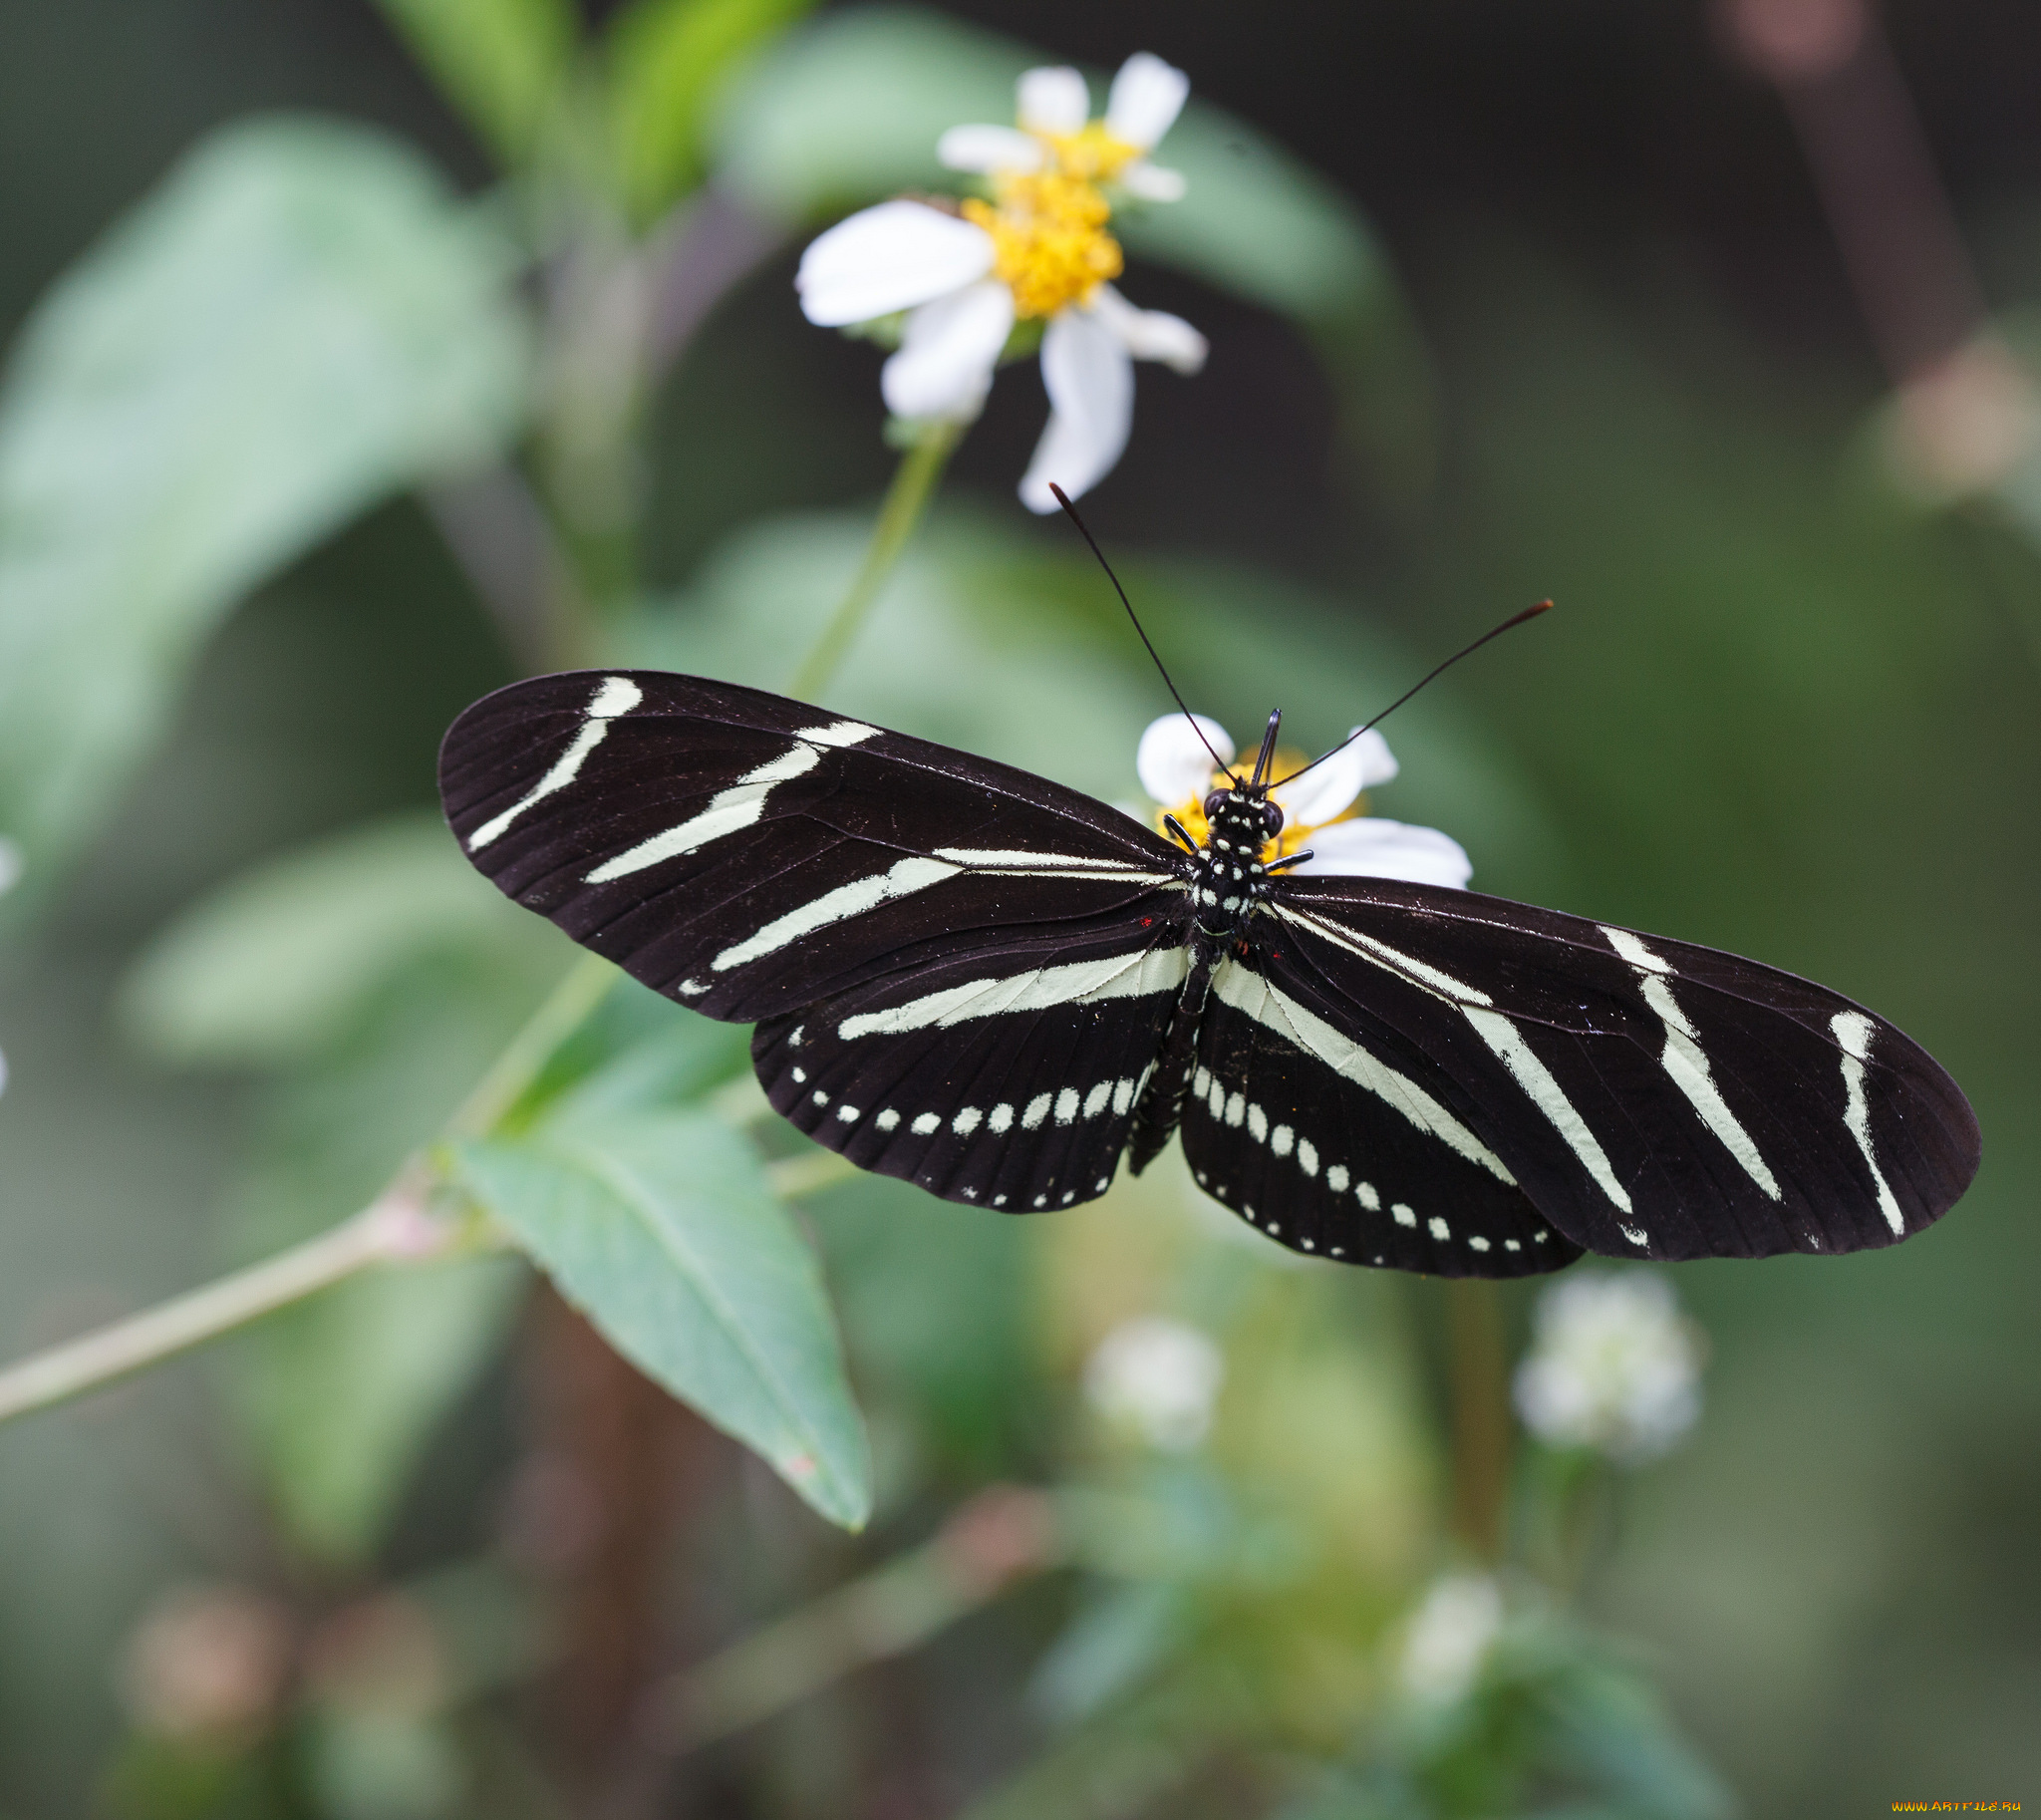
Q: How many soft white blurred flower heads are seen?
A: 3